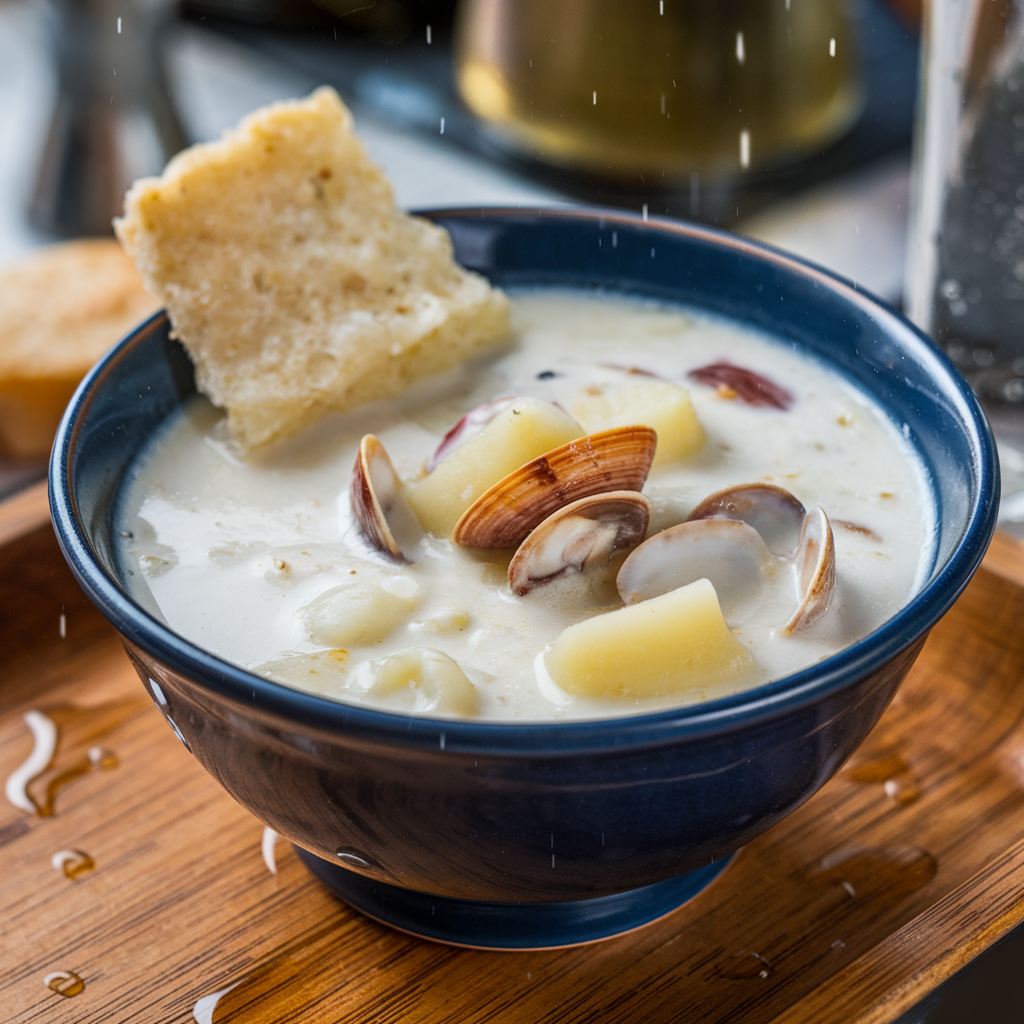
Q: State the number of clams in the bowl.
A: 6